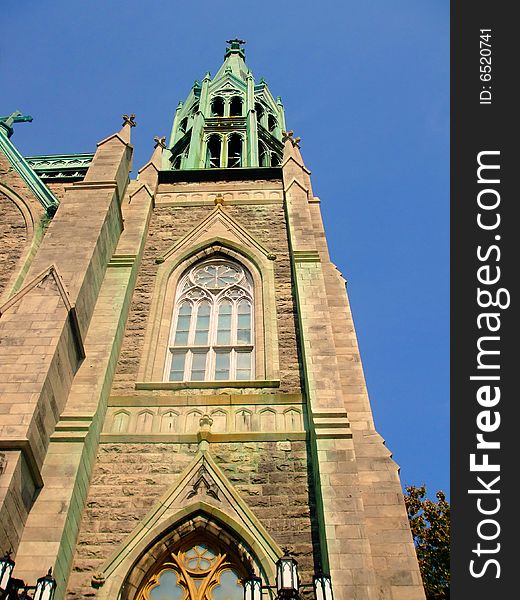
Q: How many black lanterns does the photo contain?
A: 5